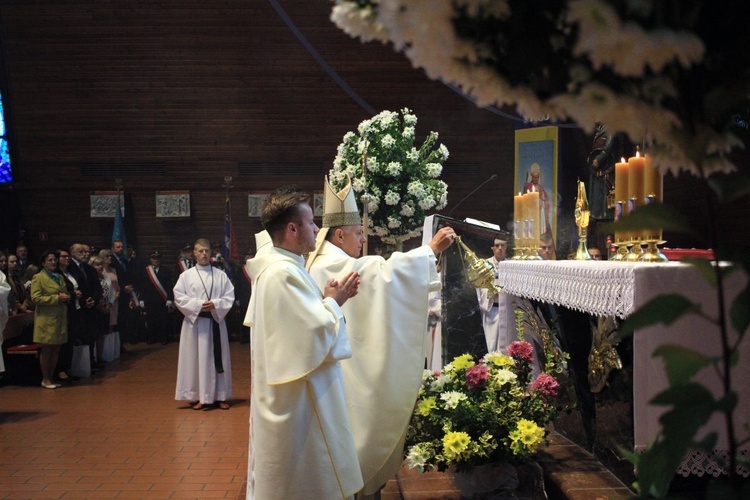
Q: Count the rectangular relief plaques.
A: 4